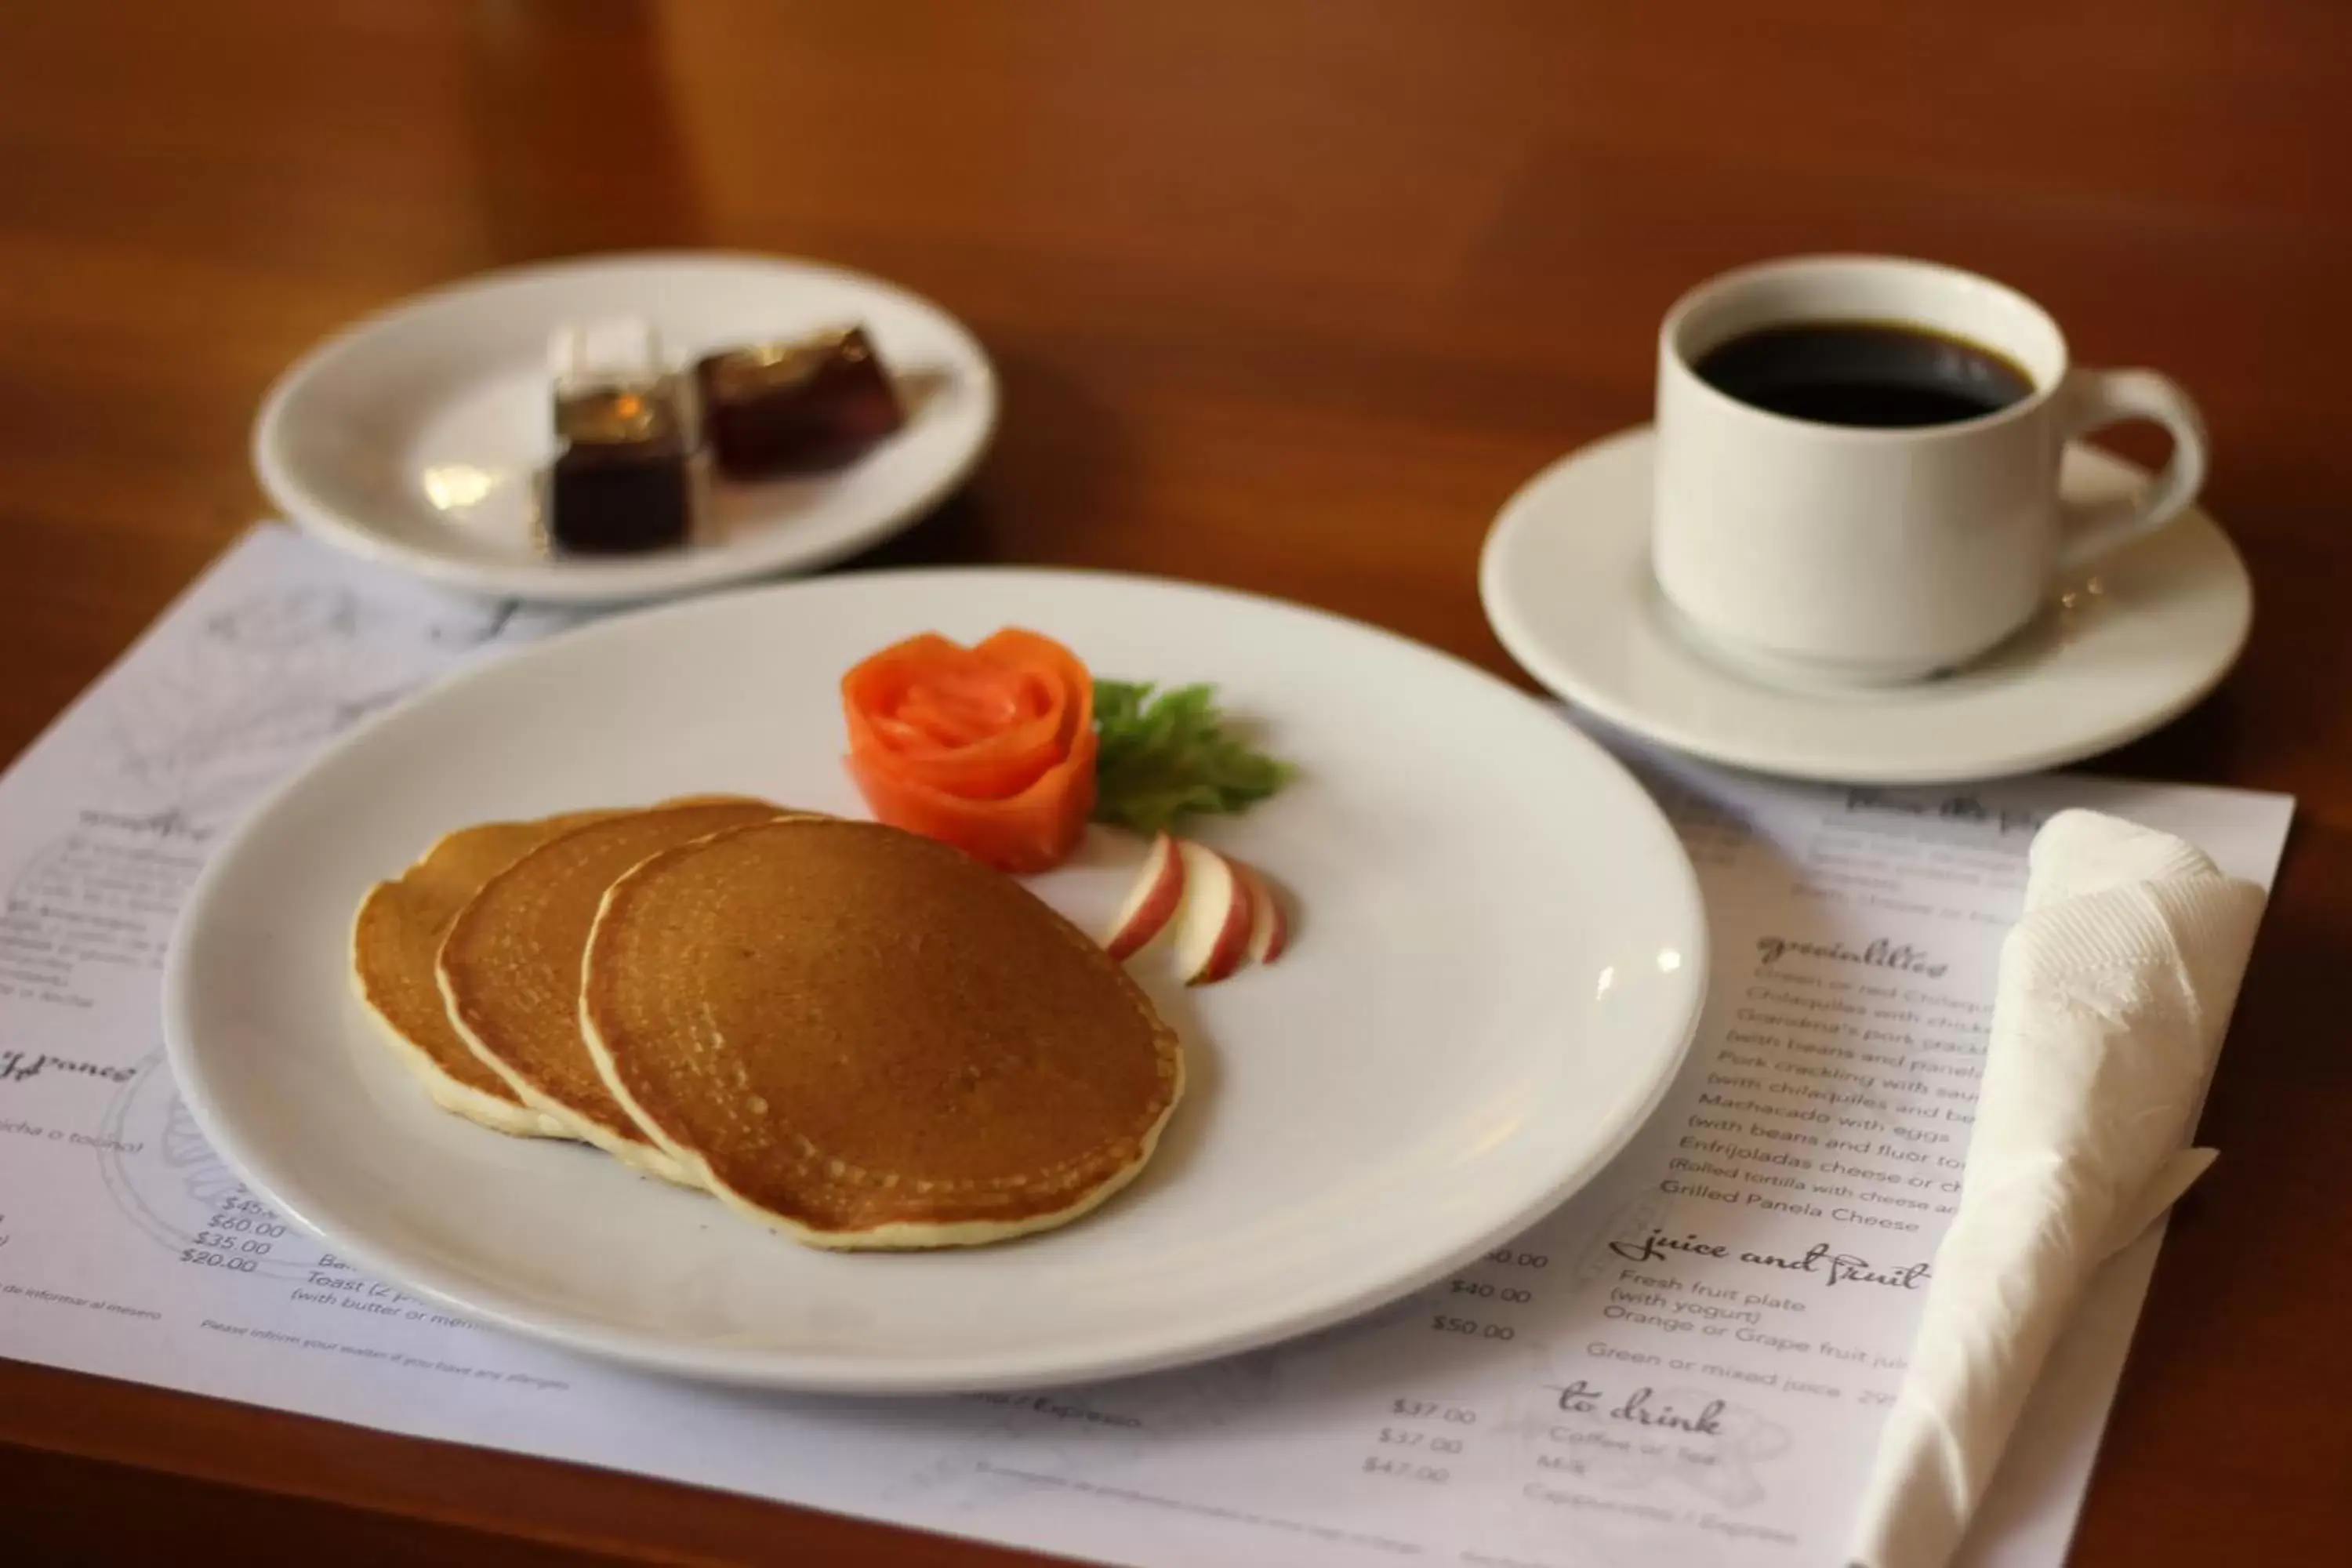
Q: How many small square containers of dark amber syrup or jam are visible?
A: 2